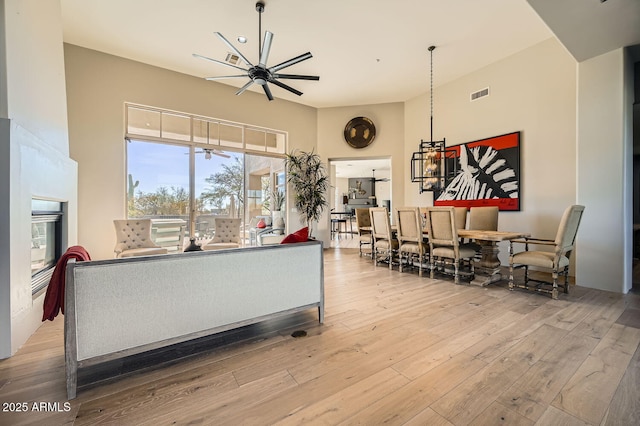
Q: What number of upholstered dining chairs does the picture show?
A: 8